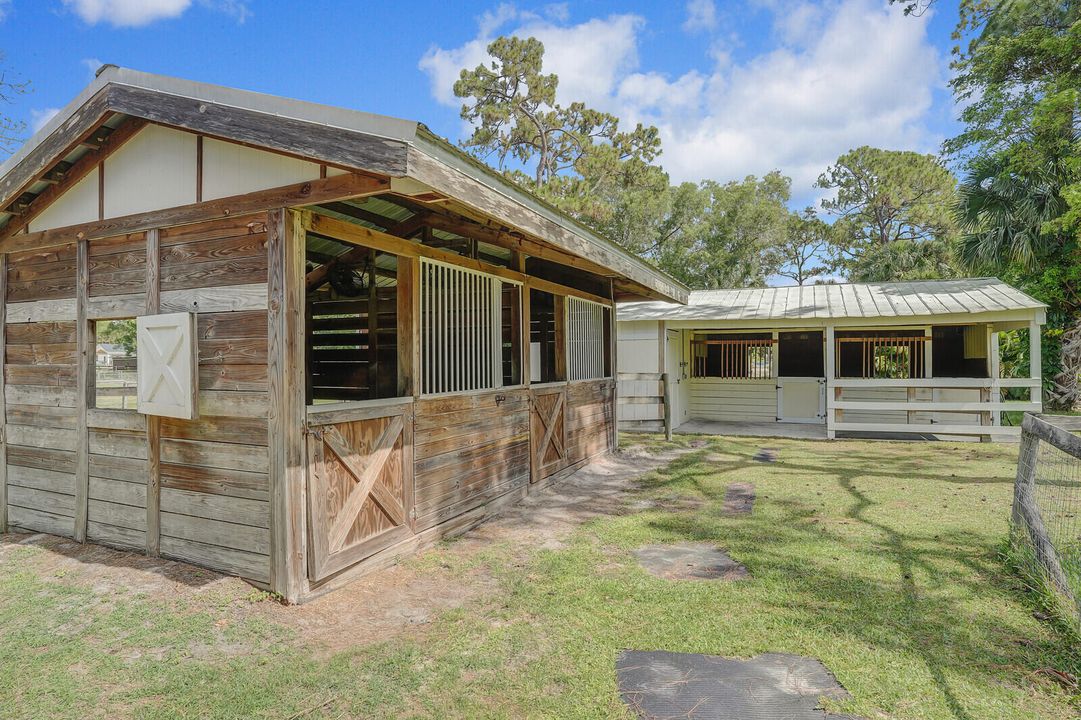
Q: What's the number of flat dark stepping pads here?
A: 4